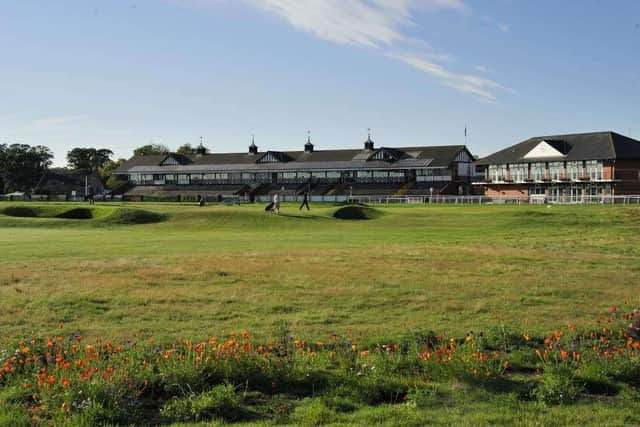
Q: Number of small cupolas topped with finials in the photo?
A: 4